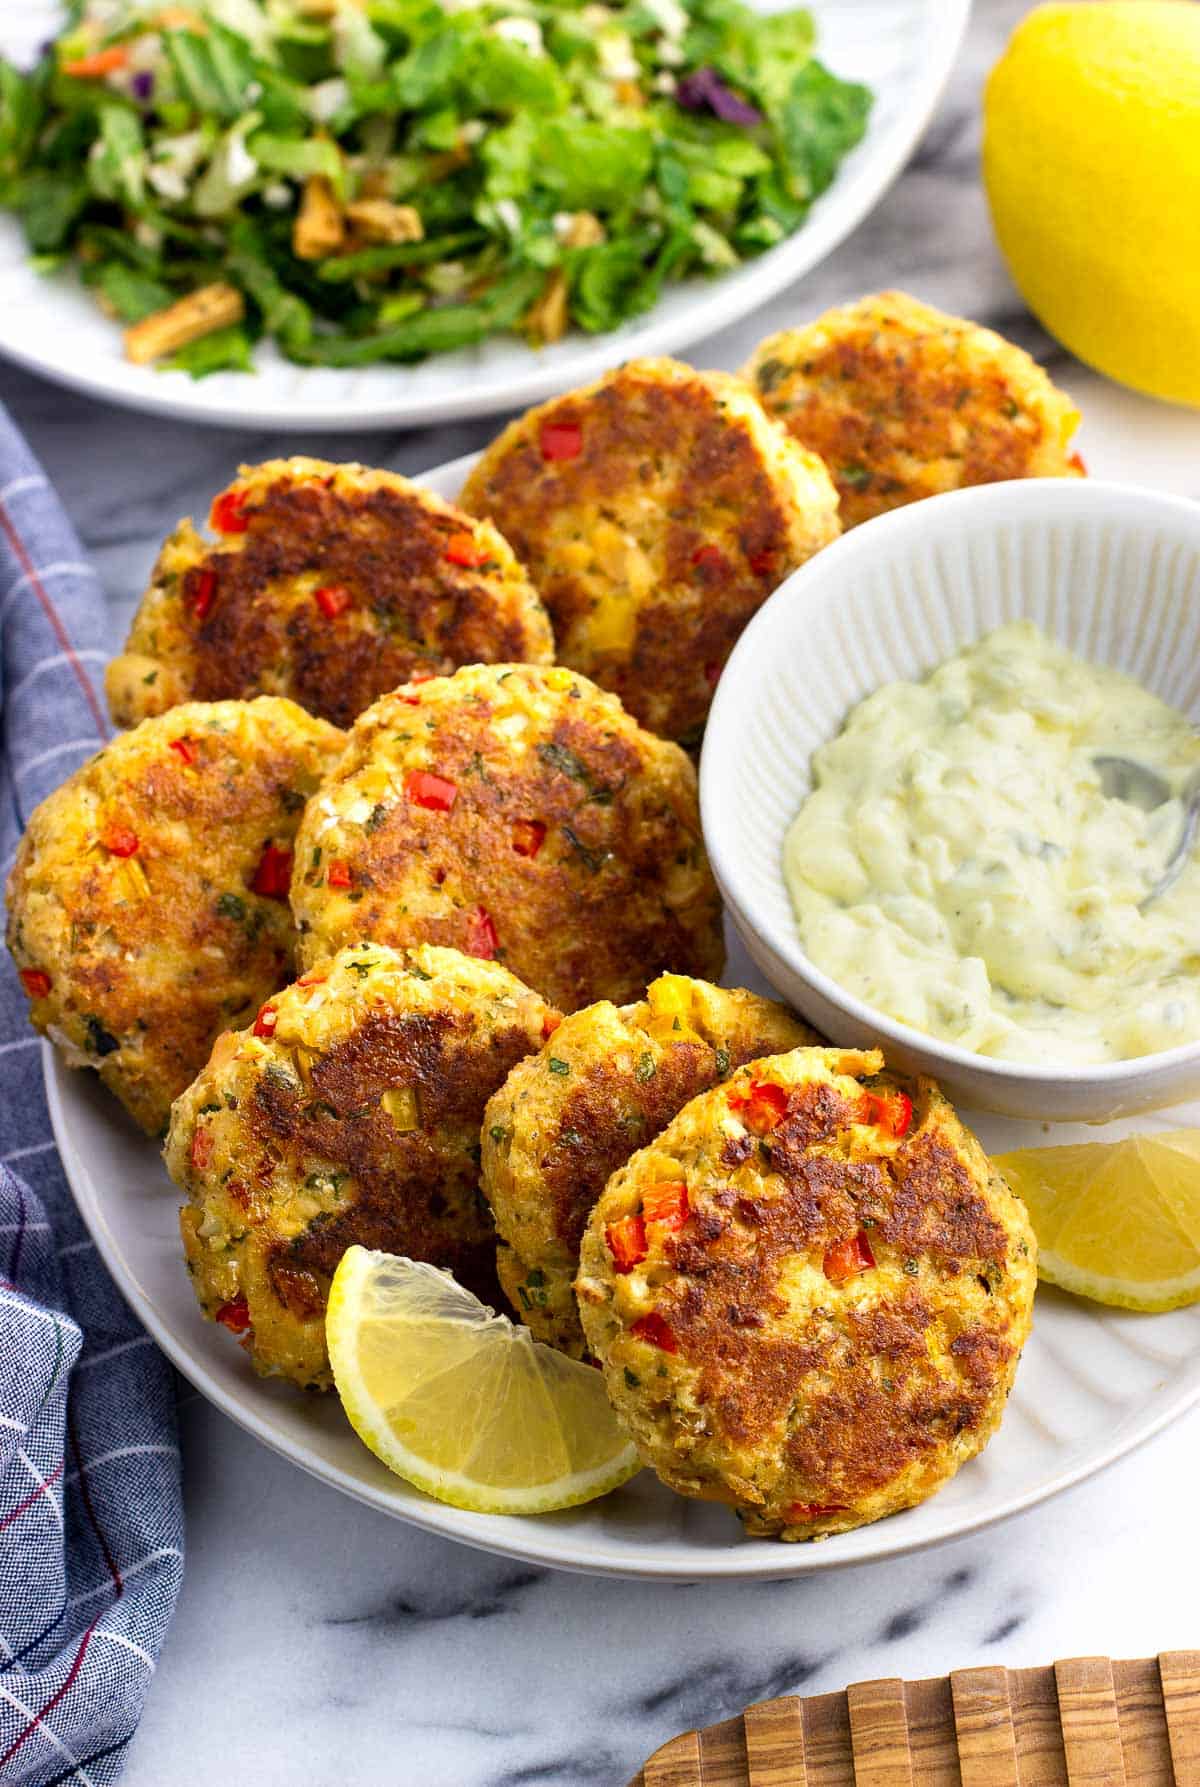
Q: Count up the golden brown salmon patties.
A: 8